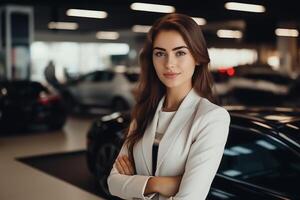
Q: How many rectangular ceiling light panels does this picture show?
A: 9